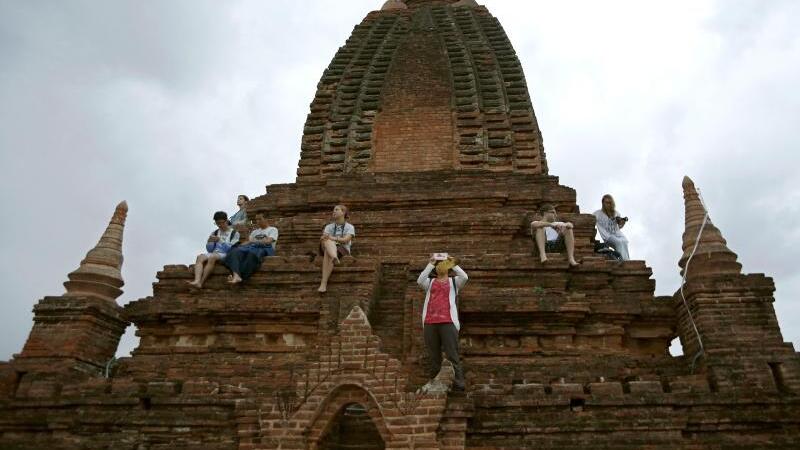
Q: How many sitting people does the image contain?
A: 6